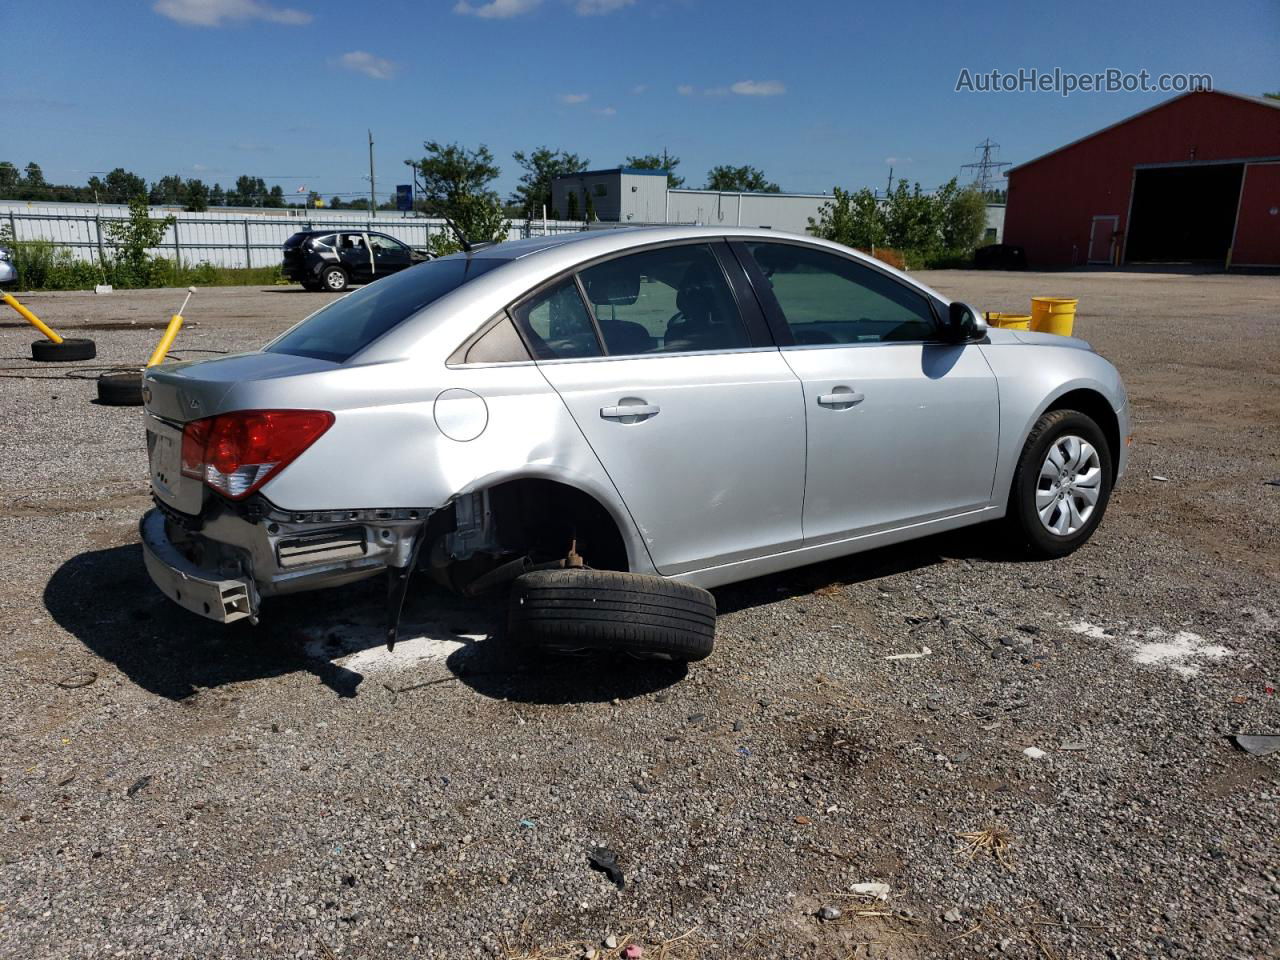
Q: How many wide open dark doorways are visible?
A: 1